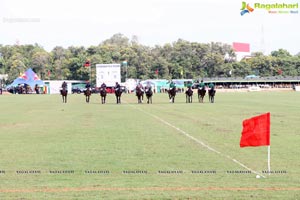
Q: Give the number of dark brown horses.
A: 10